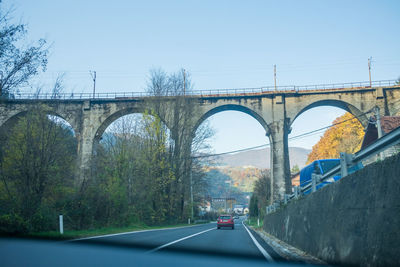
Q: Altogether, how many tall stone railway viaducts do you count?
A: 1